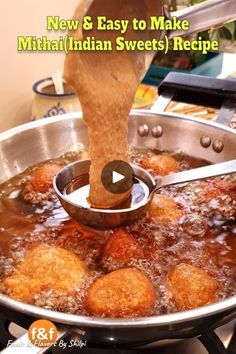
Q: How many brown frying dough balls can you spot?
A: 7